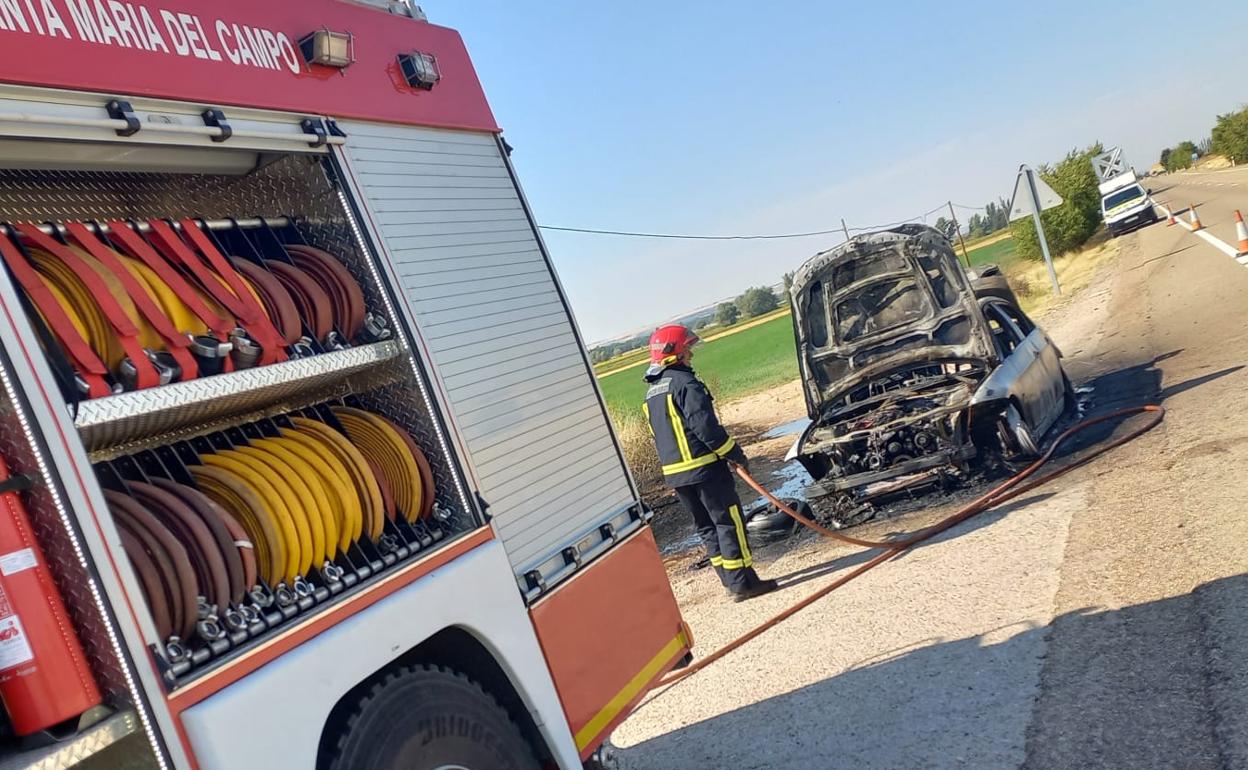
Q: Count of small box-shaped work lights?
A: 2